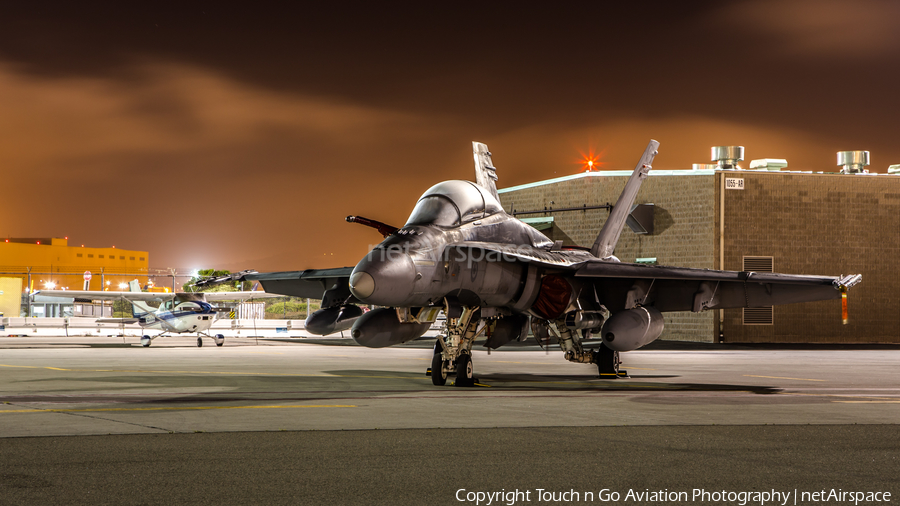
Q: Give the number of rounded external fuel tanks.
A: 3